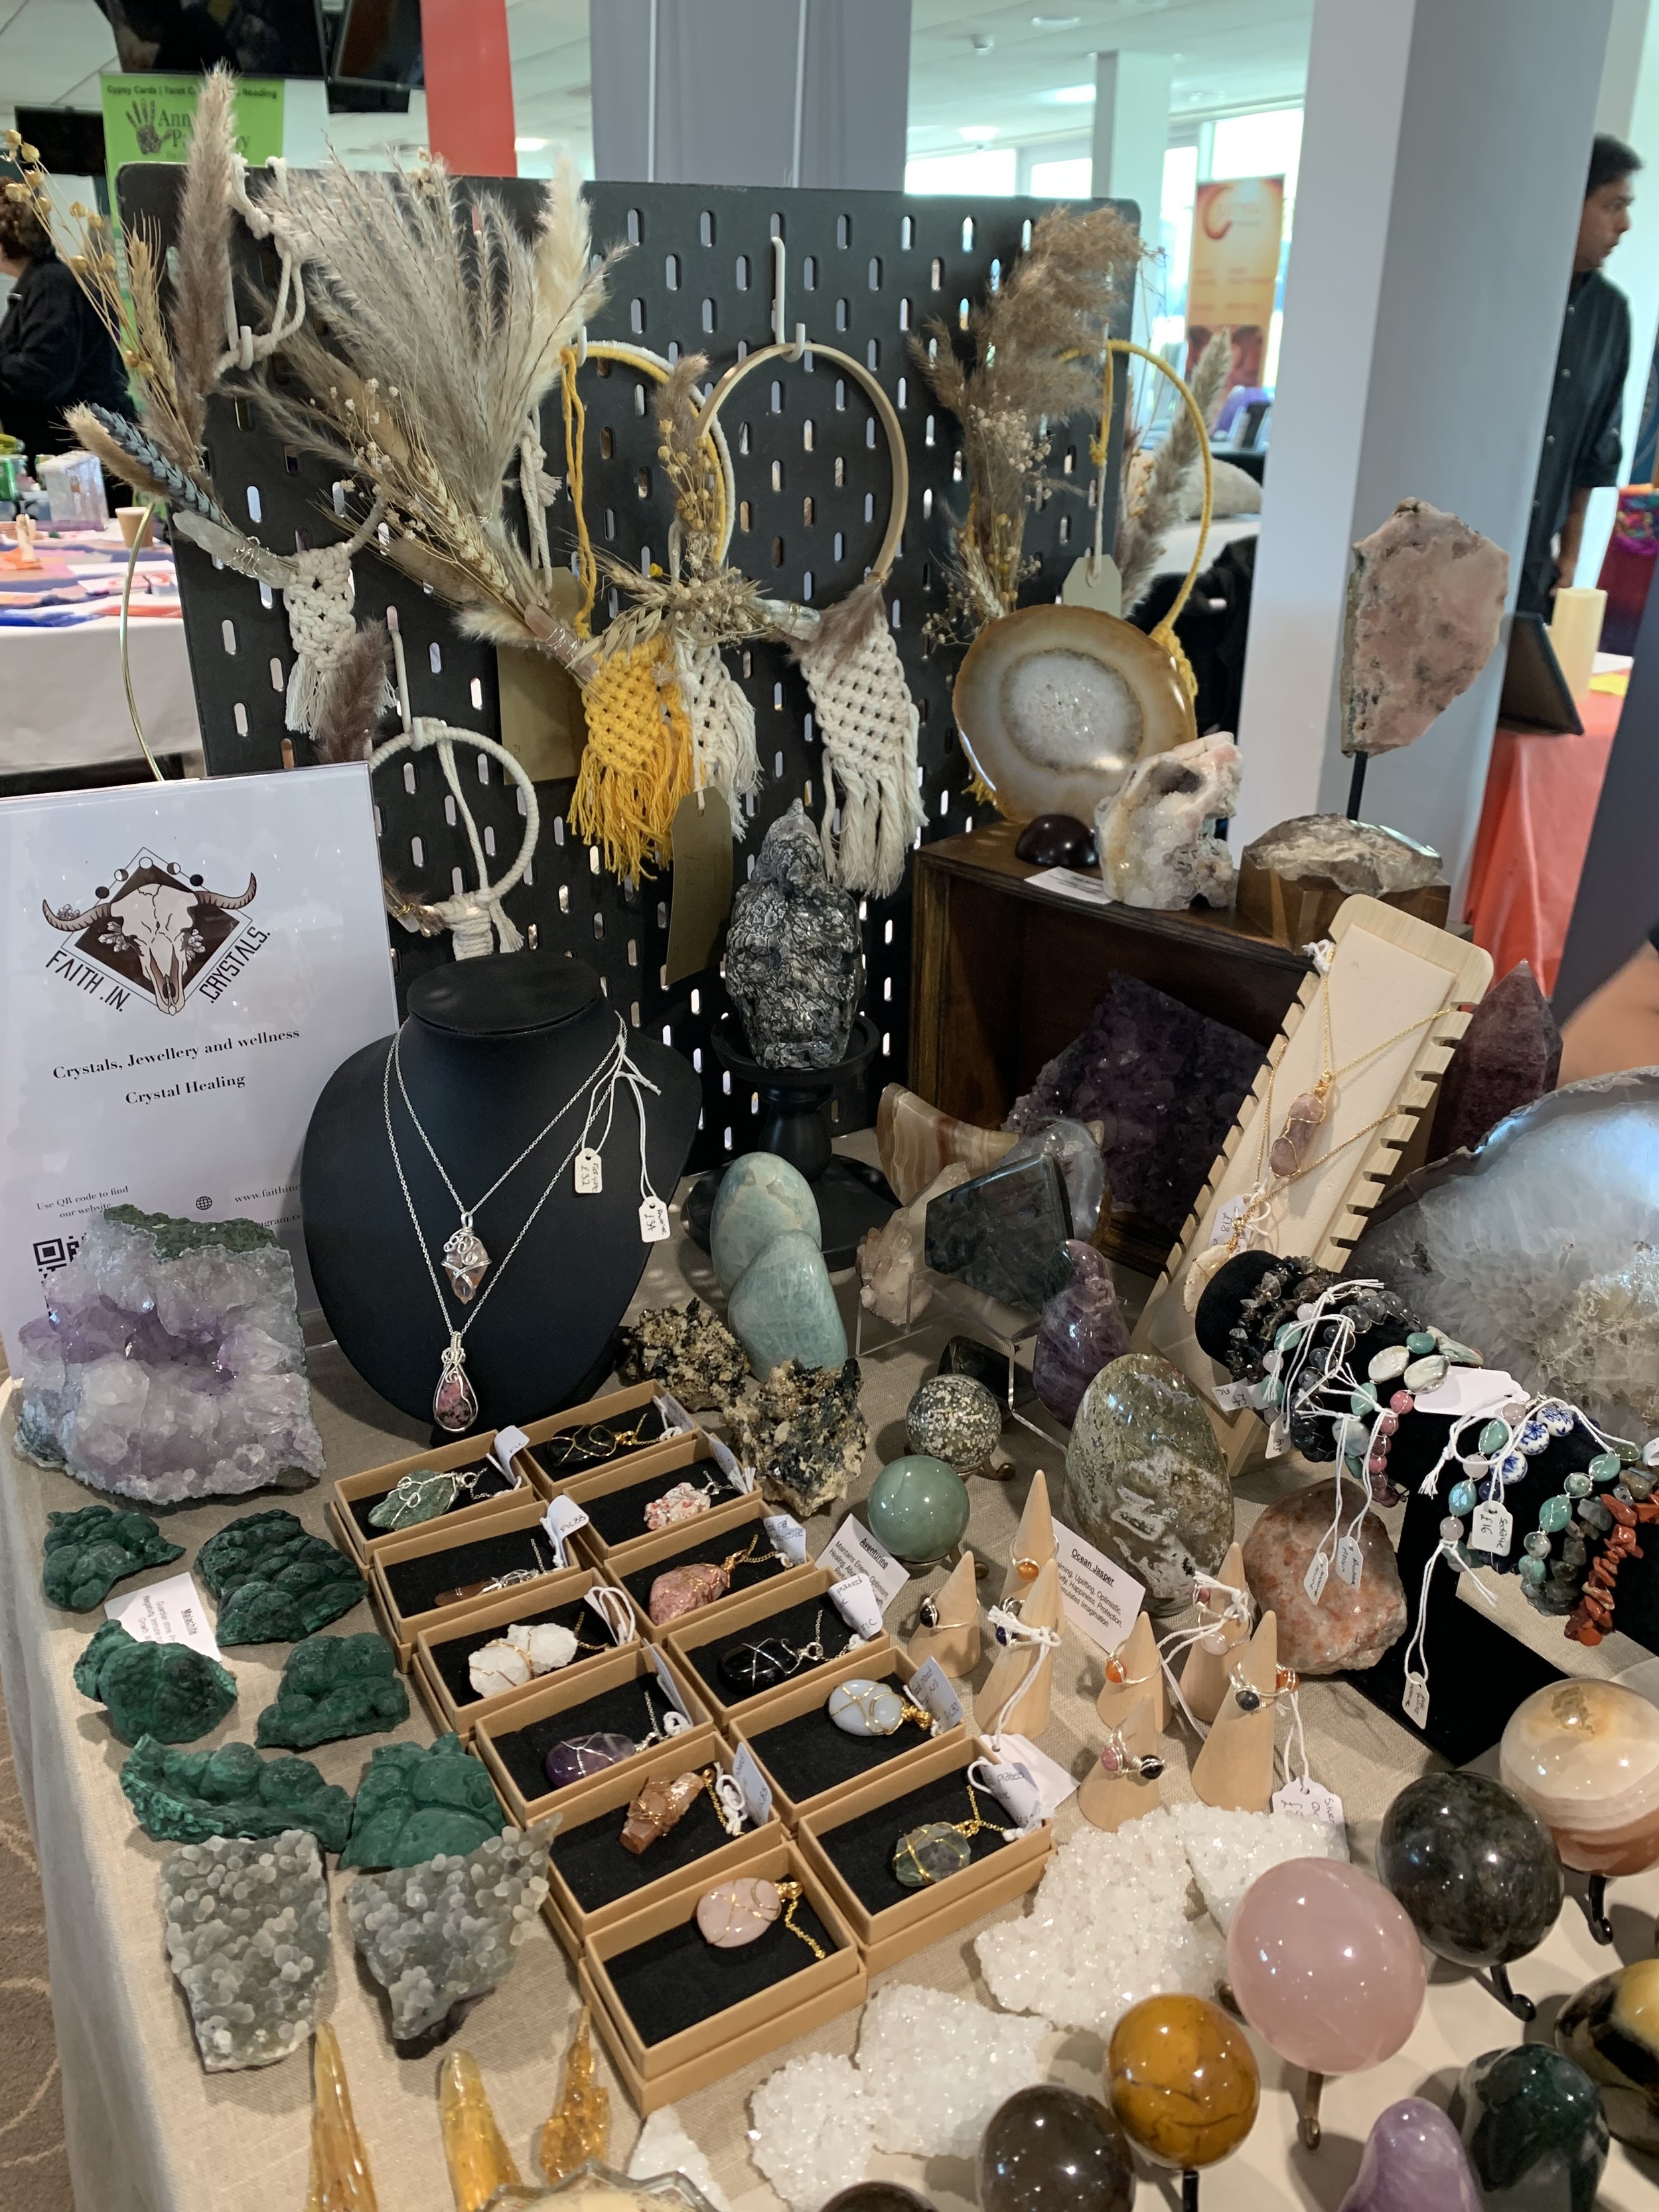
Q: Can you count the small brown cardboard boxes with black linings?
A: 12